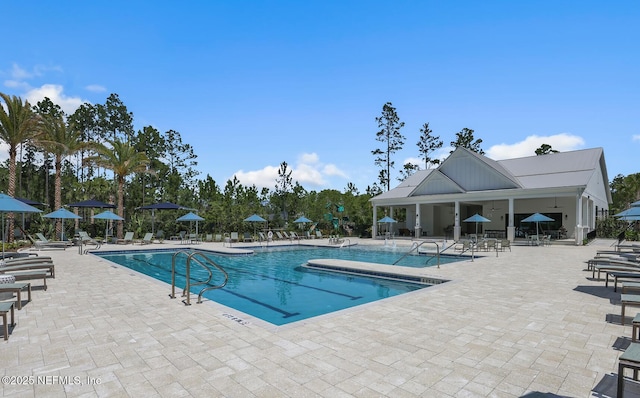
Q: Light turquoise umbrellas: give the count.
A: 12